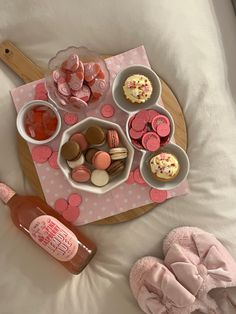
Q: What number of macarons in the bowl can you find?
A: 11